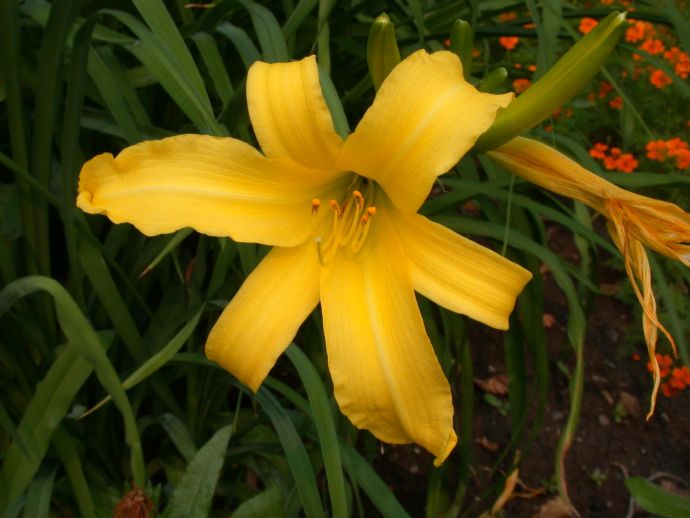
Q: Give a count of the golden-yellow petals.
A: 6